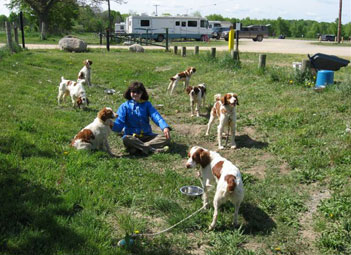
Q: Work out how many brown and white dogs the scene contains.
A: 7